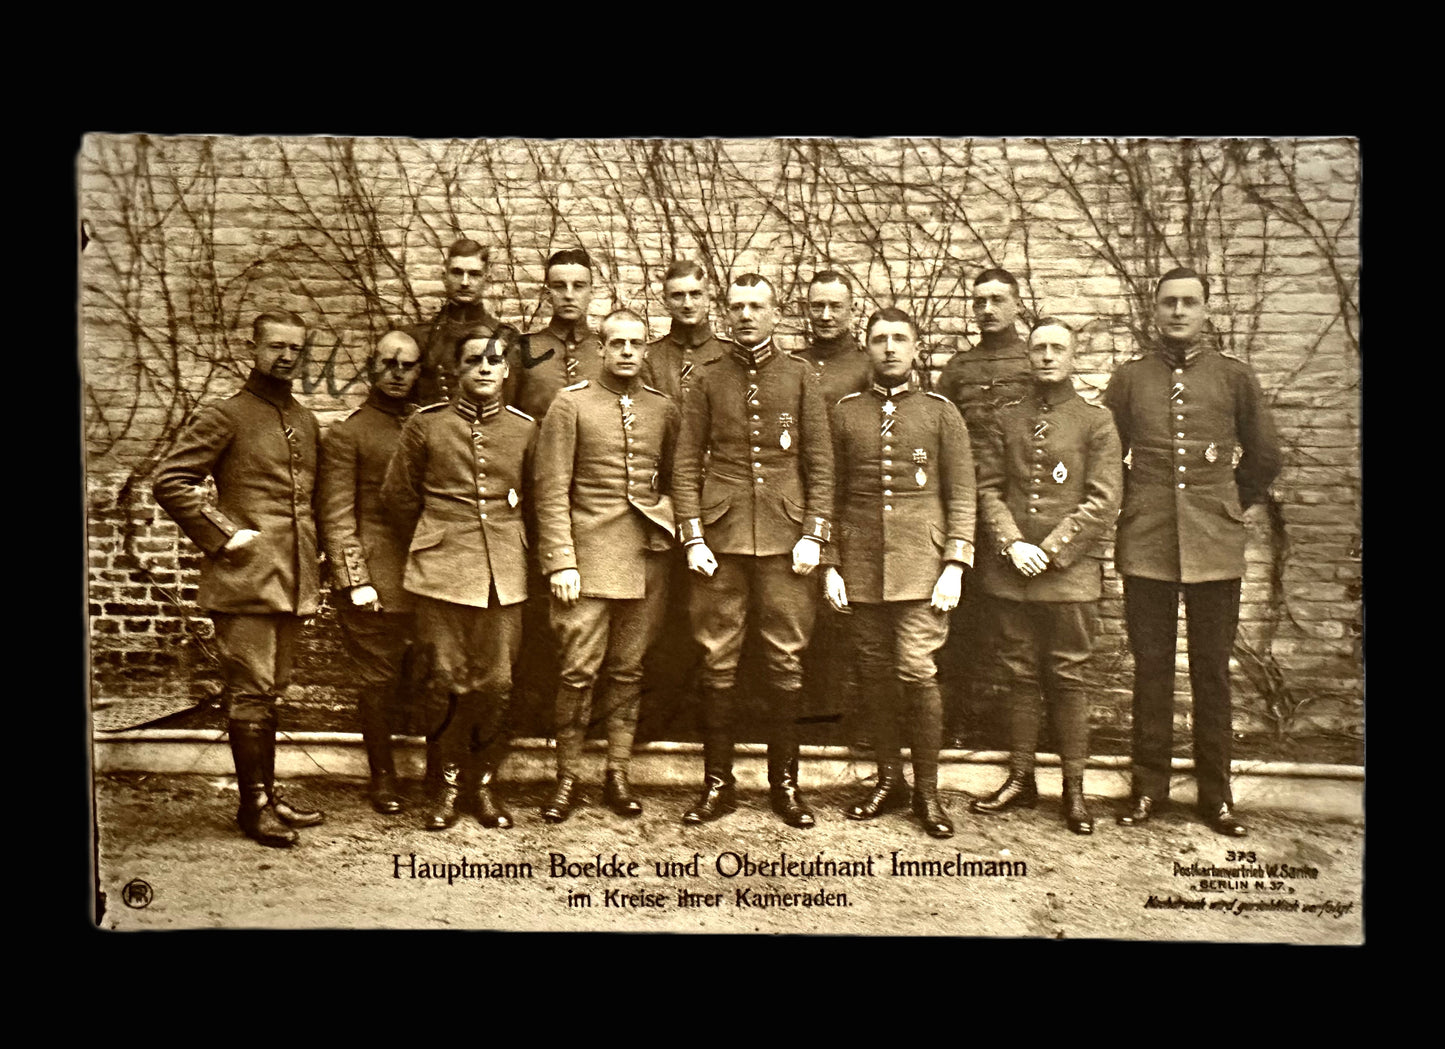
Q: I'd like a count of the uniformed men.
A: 13